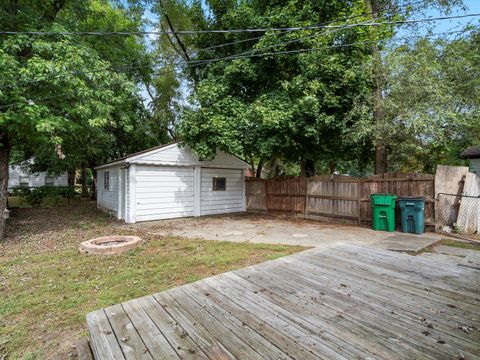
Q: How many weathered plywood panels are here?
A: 2